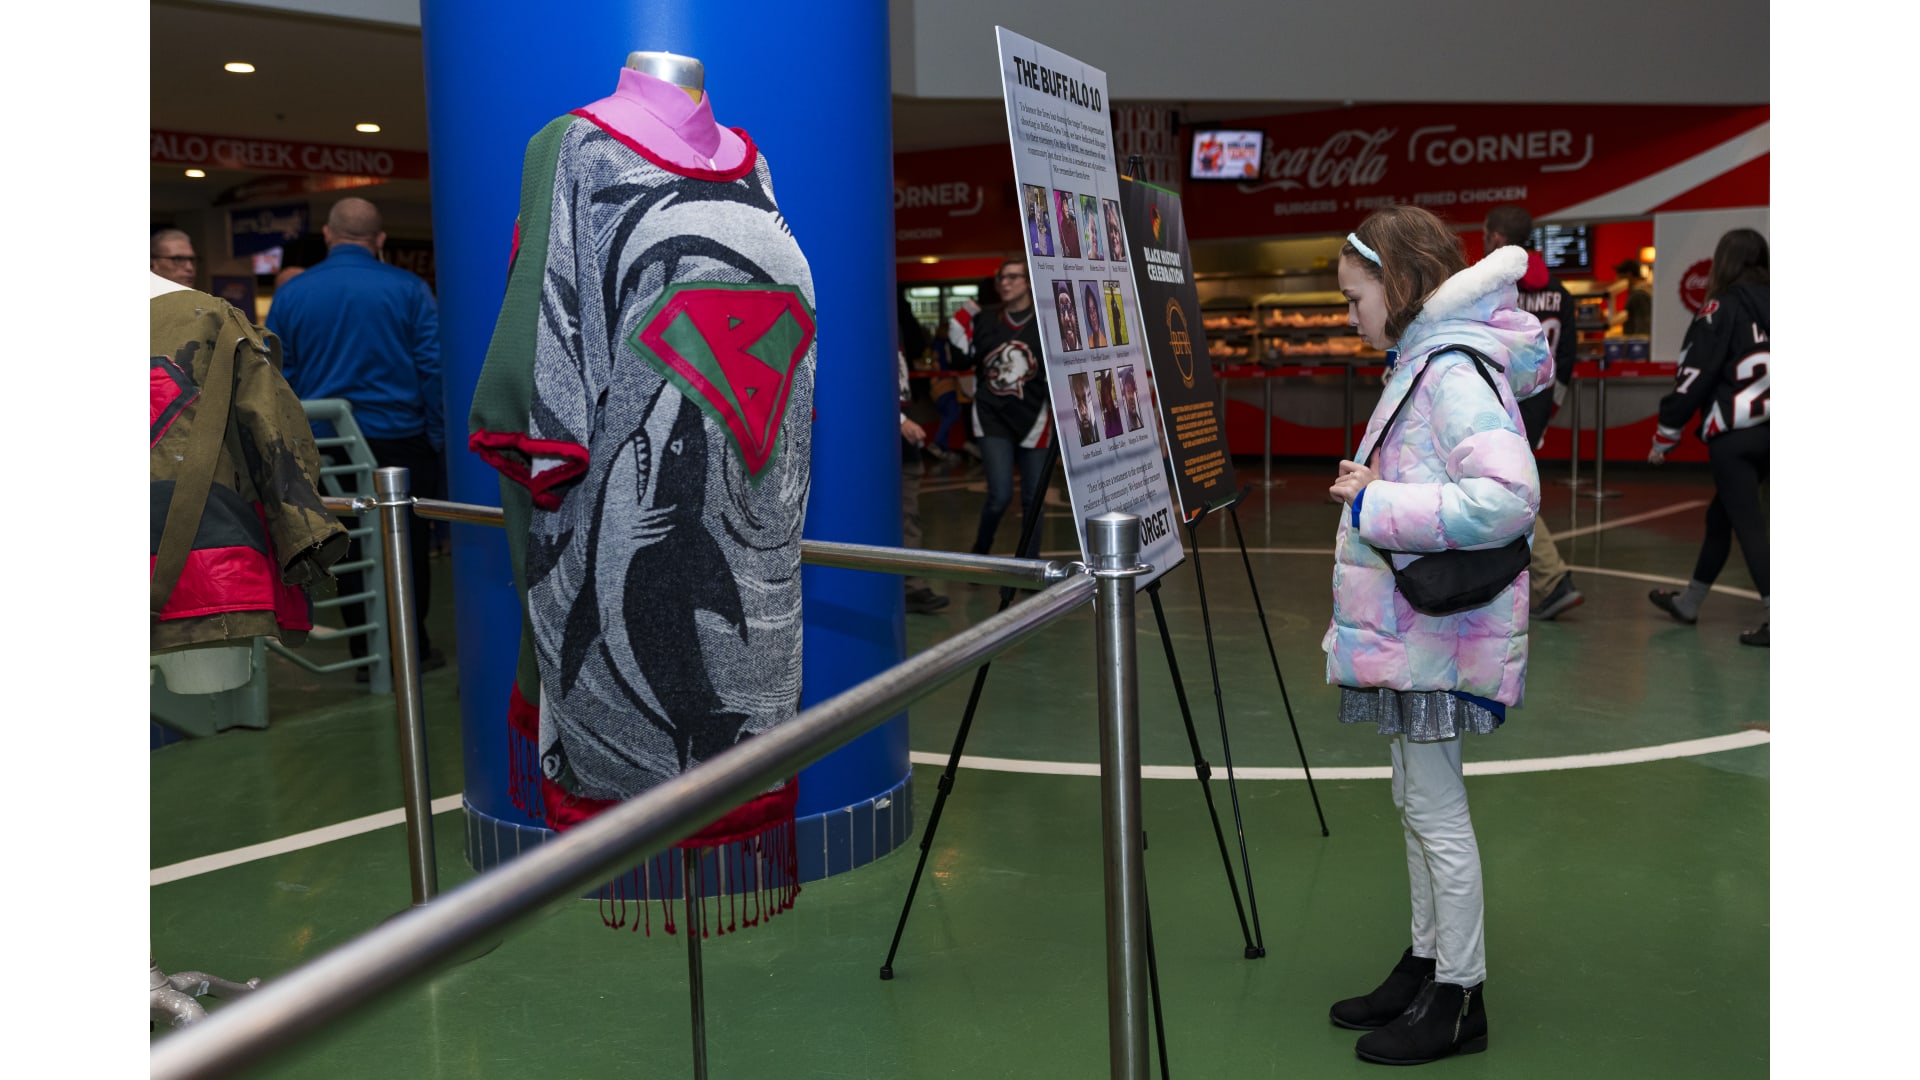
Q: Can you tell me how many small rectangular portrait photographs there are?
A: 10